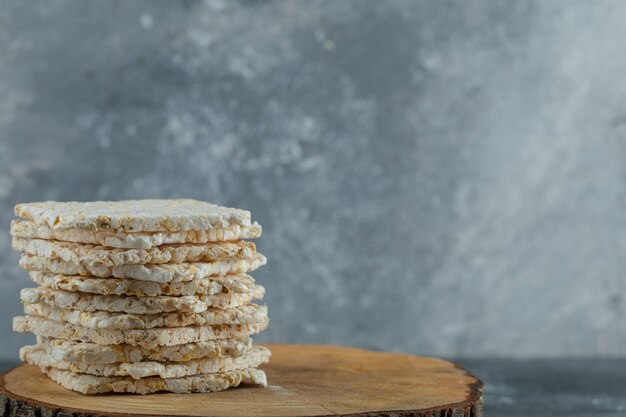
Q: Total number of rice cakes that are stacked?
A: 11